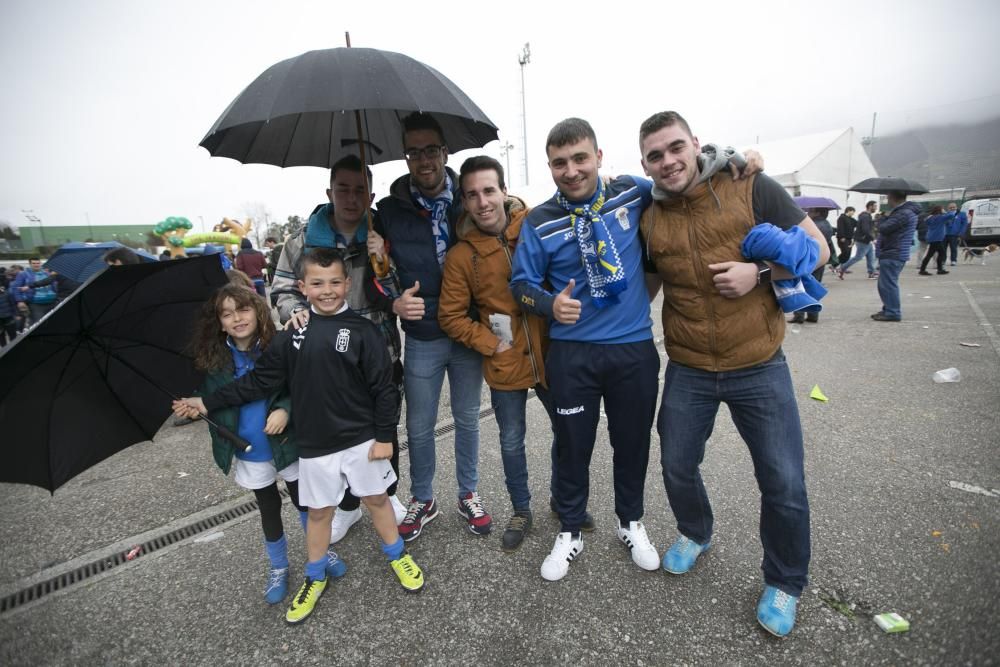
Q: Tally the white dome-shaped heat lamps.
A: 0